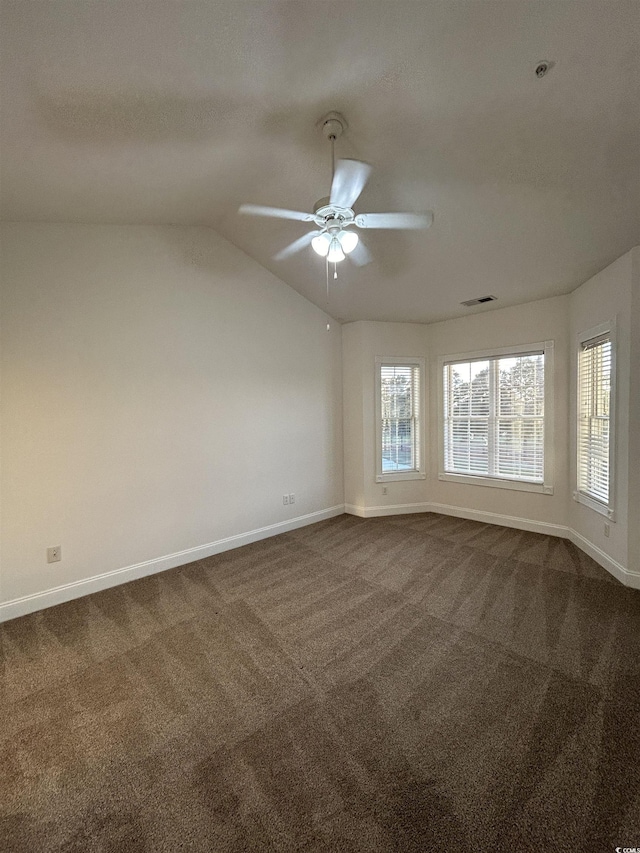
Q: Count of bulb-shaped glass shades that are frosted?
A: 3